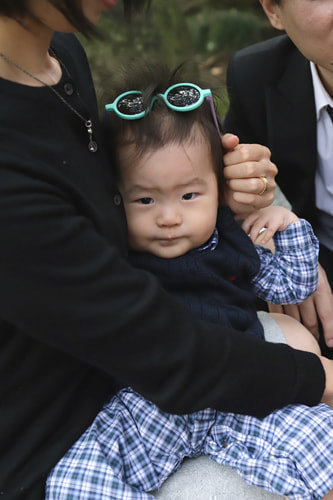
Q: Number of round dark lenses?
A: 2